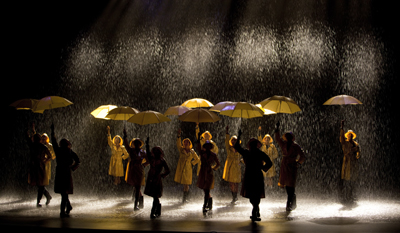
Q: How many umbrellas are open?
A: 13